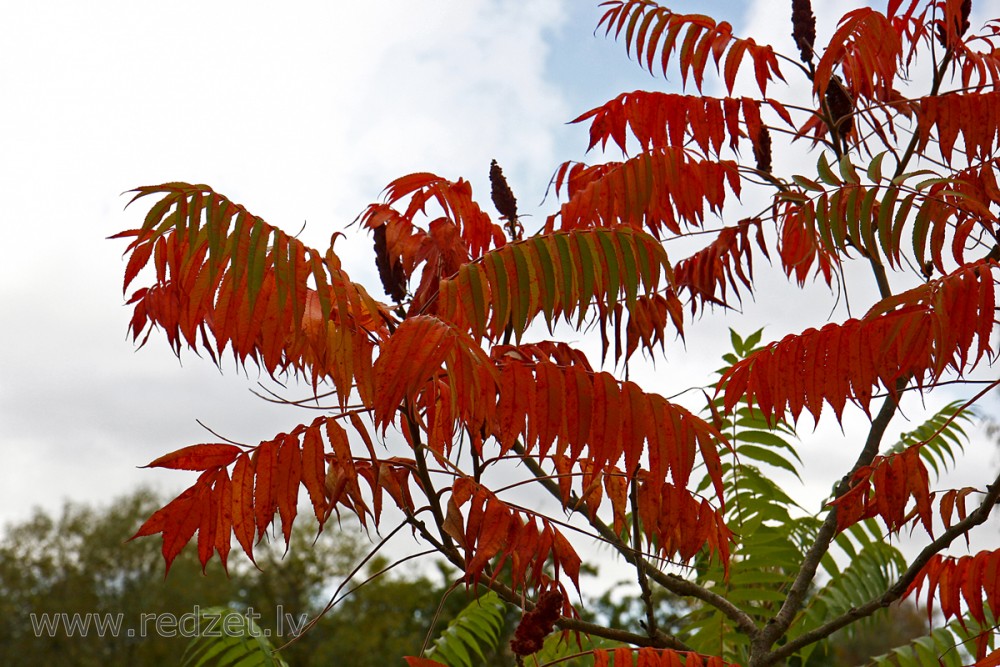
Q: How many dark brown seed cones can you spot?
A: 7